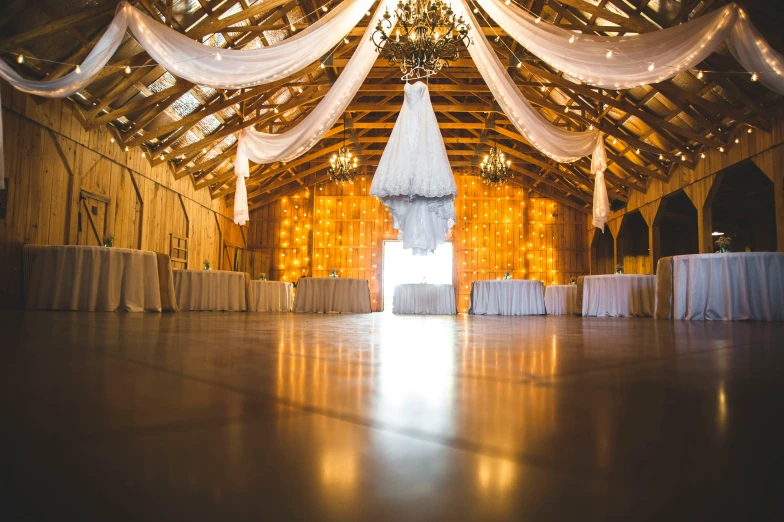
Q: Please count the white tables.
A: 9